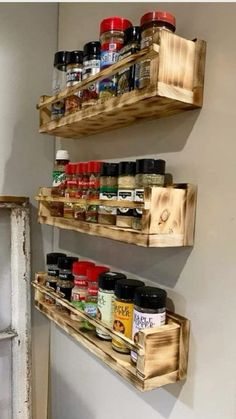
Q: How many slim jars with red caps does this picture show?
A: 5